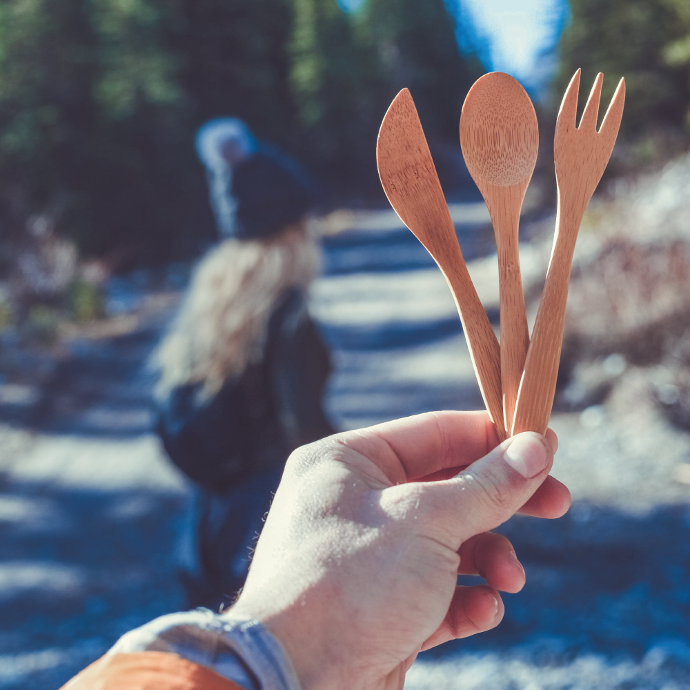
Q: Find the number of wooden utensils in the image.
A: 3